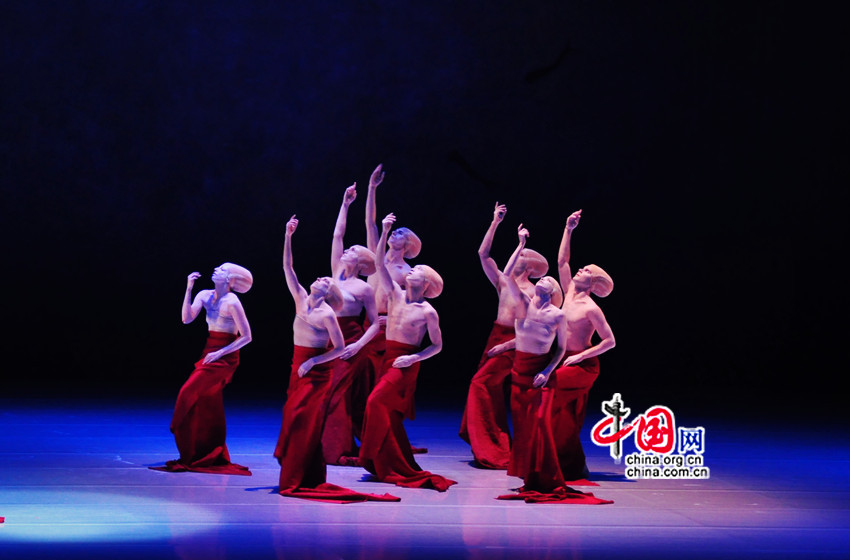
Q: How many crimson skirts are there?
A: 8